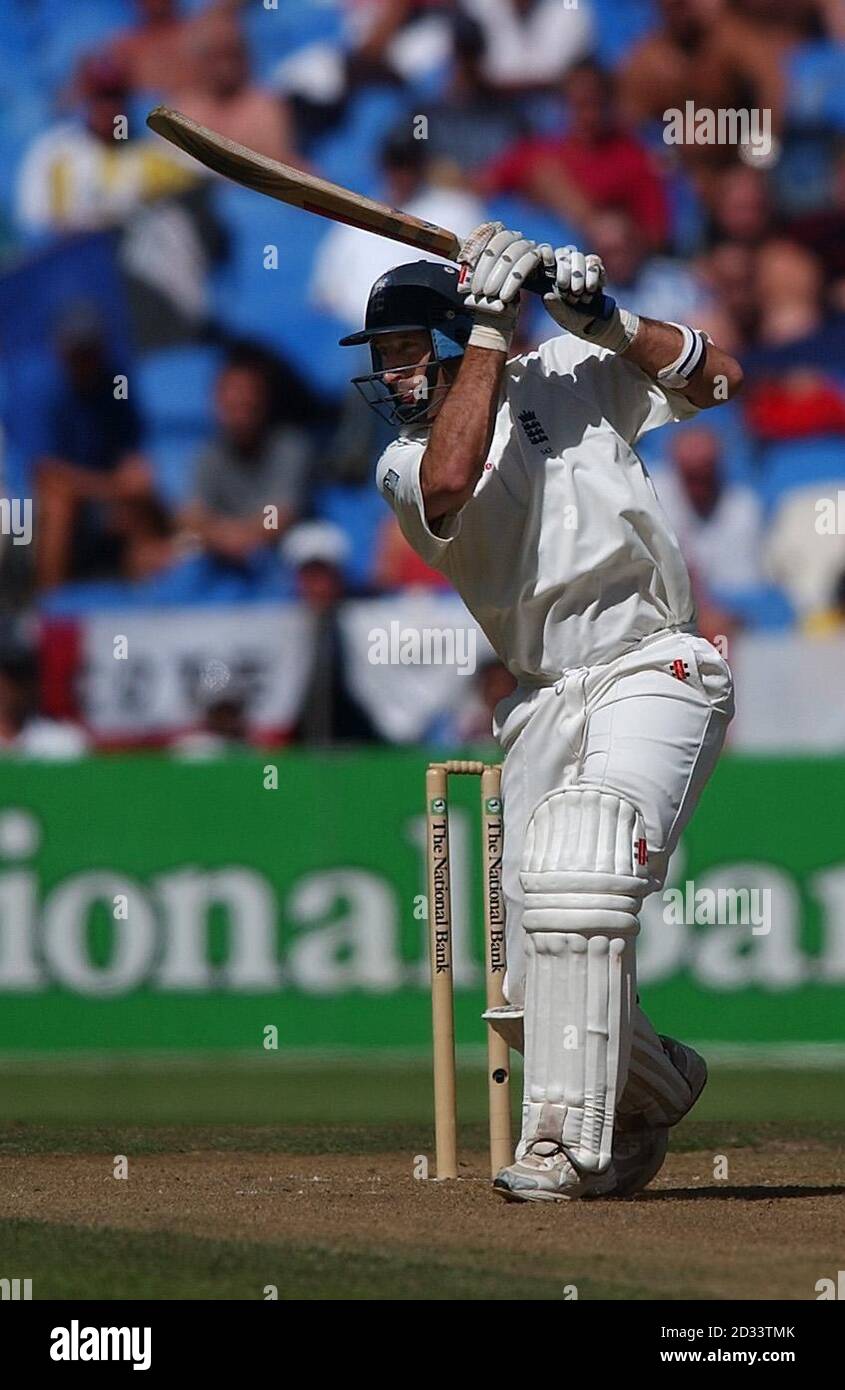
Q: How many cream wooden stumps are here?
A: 2